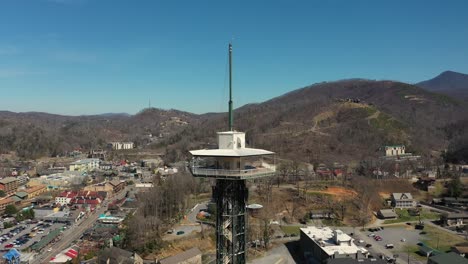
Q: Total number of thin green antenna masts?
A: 1